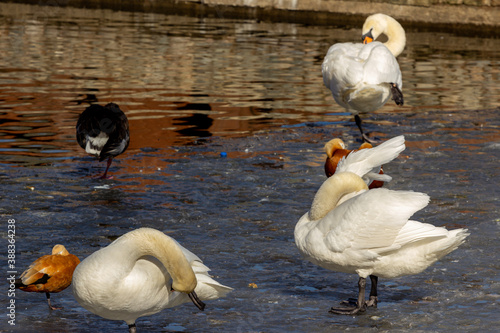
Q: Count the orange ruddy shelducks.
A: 3